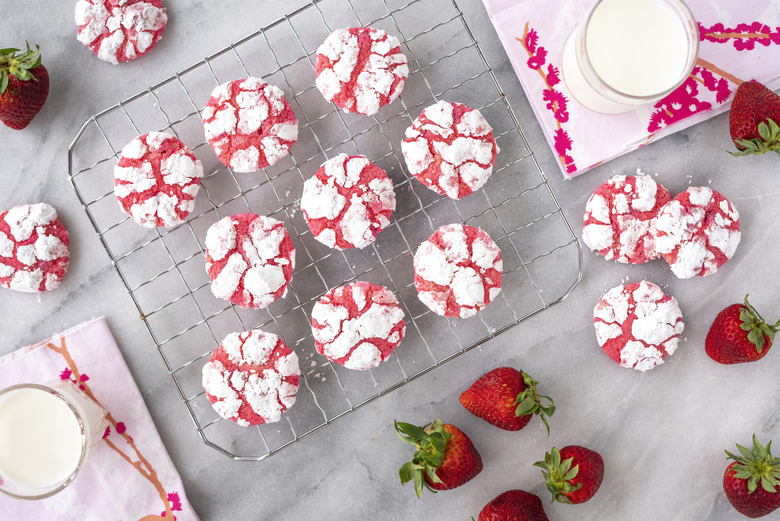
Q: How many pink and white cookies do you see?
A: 14